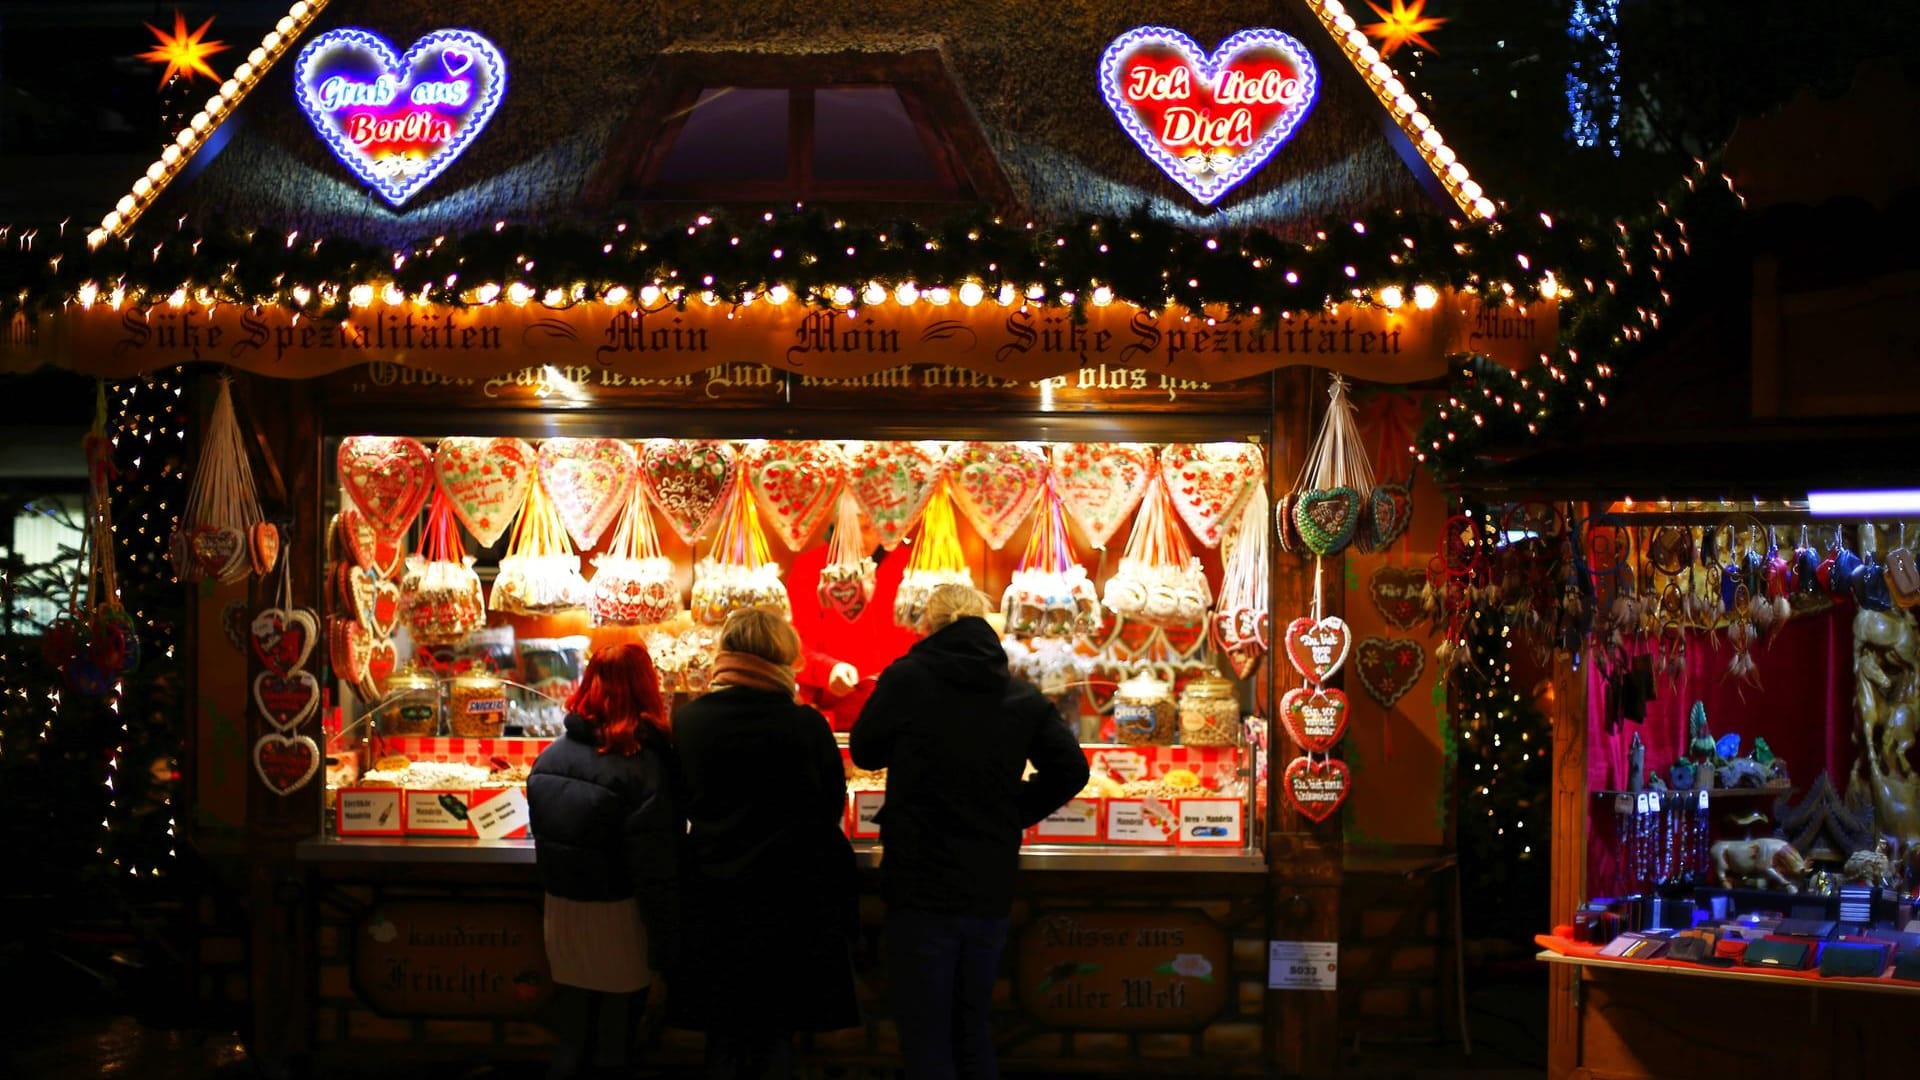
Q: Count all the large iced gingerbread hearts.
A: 9